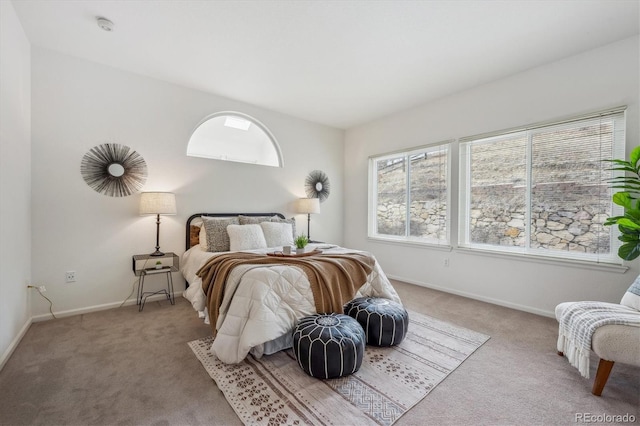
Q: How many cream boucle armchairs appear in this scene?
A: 1